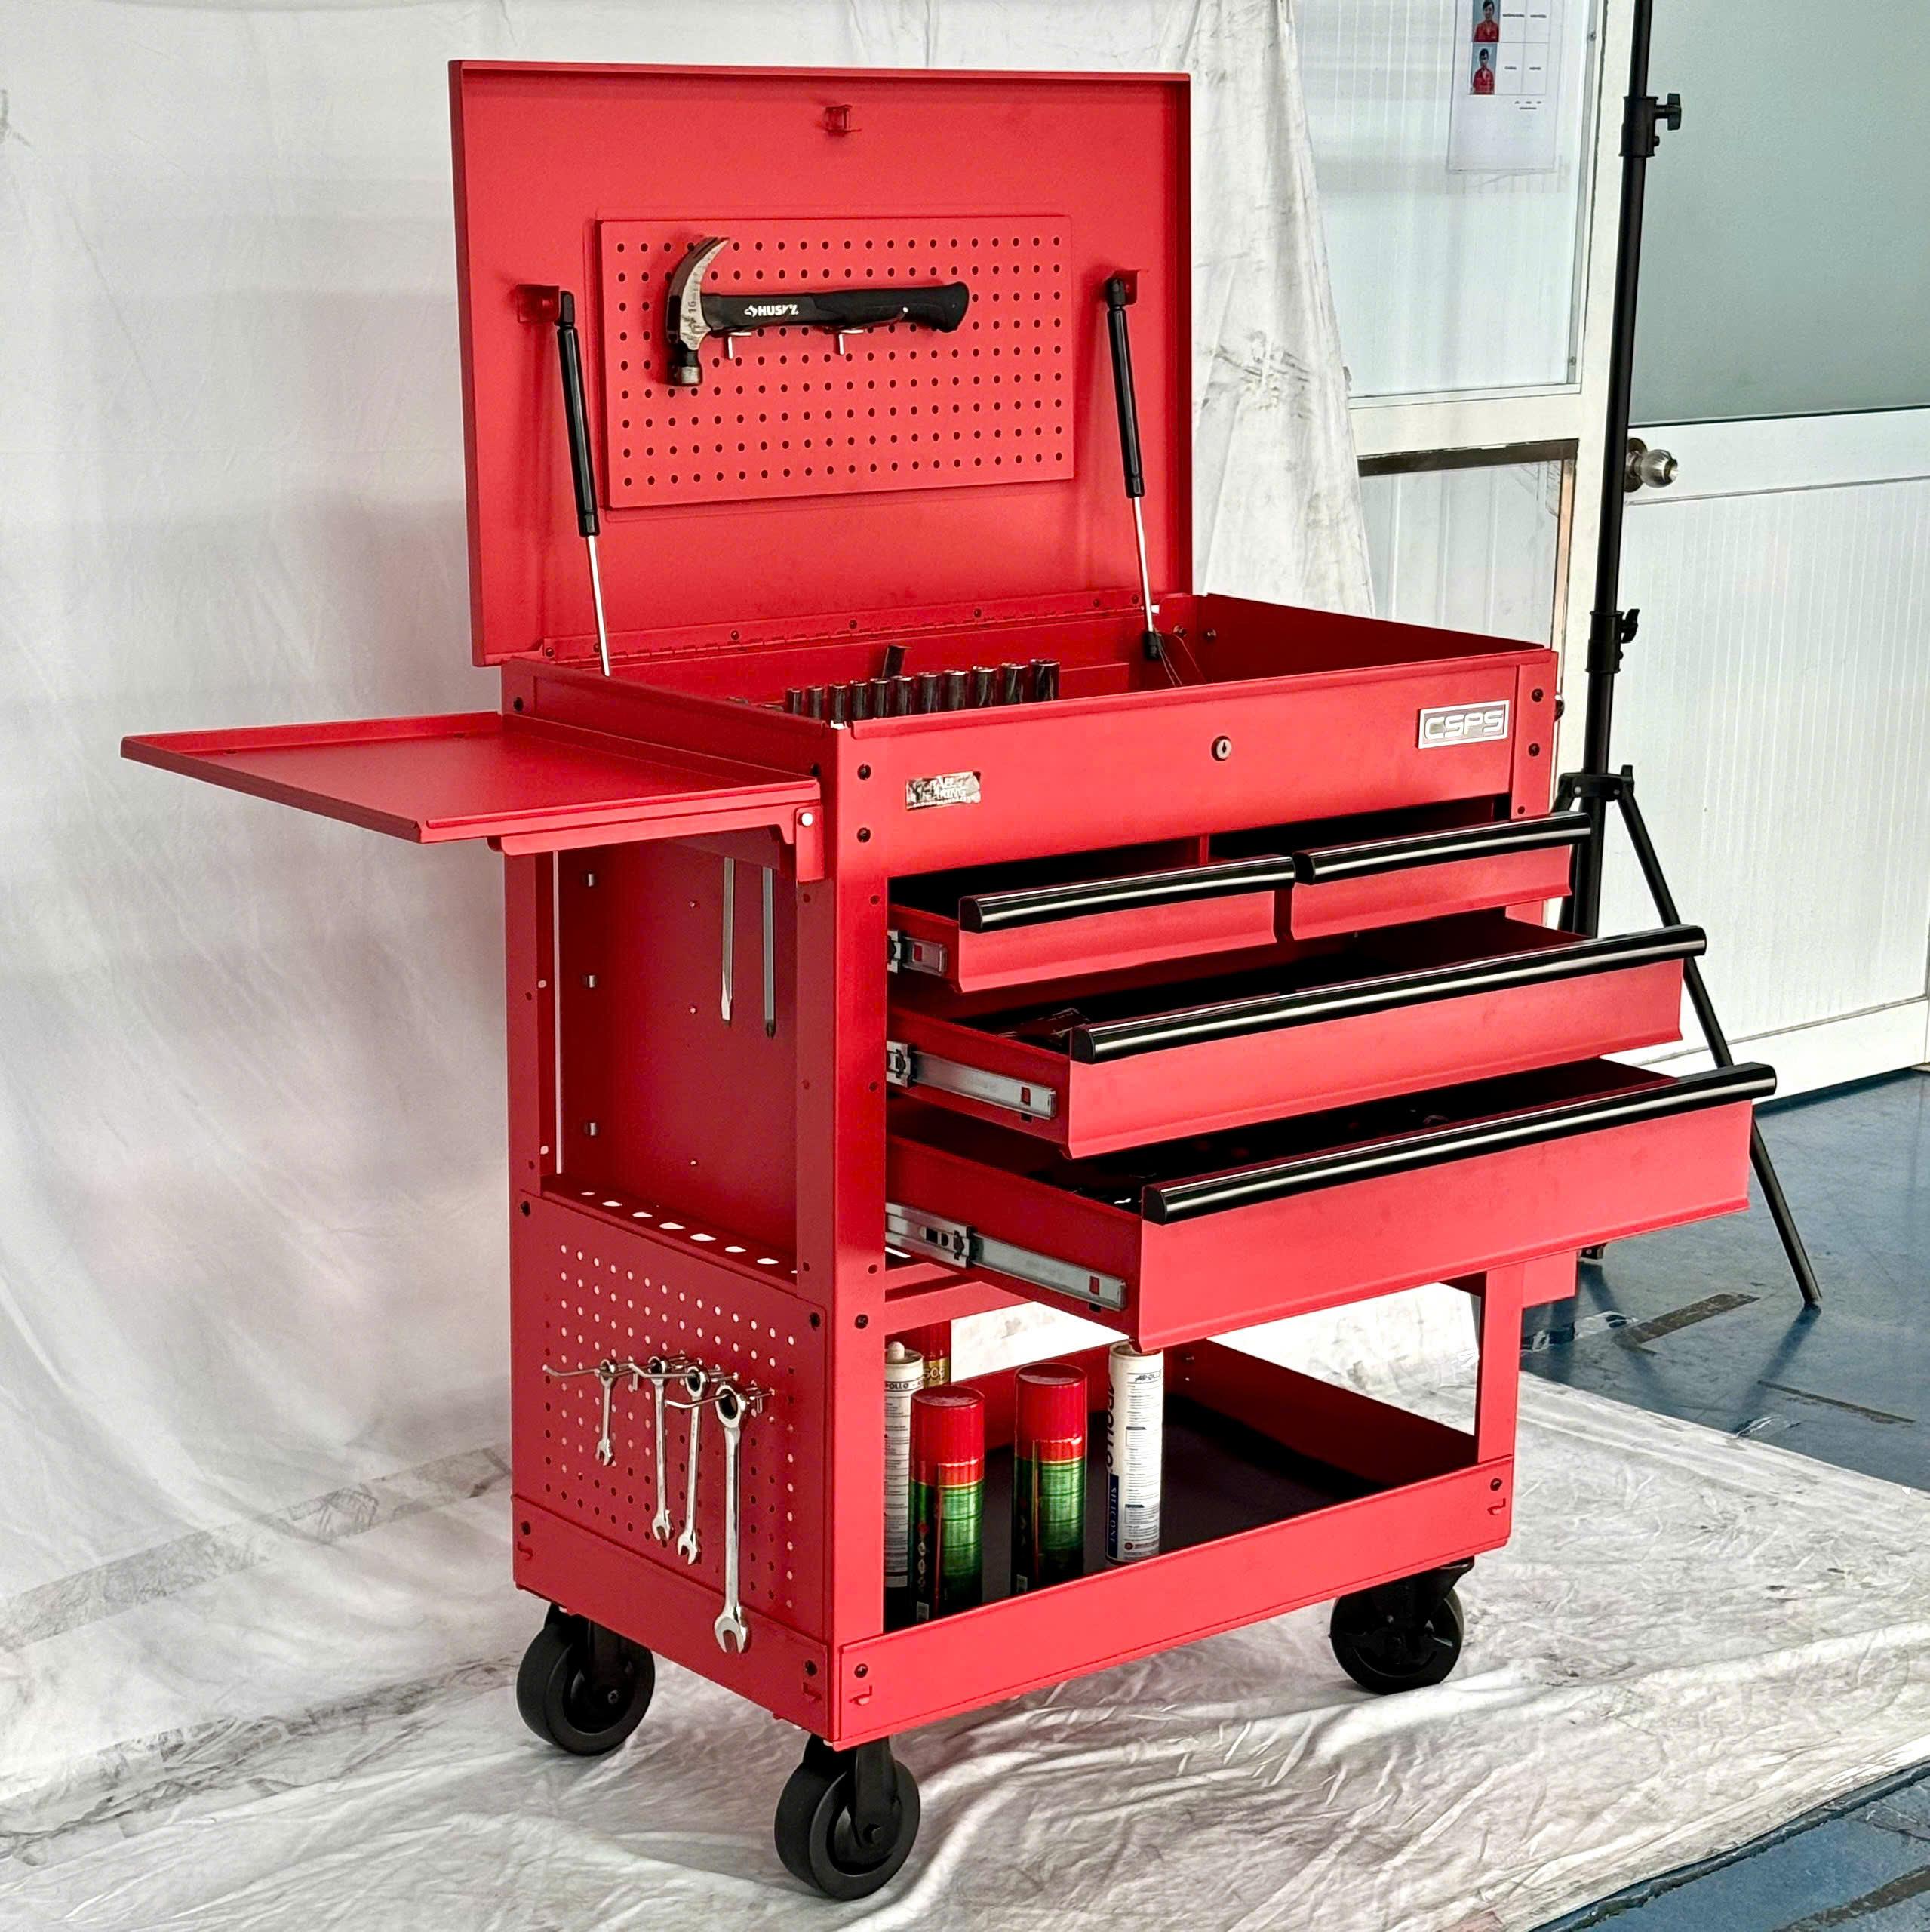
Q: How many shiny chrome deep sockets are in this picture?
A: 11